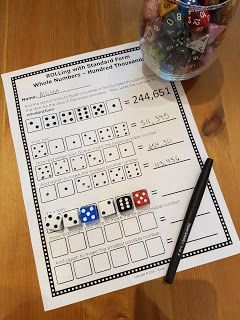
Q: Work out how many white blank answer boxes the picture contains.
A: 12